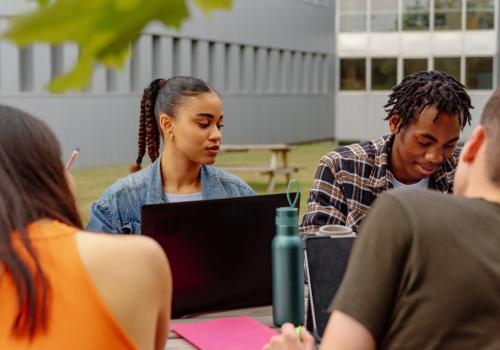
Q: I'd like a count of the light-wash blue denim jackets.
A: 1